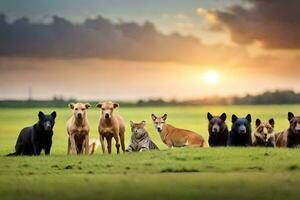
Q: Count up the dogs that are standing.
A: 2